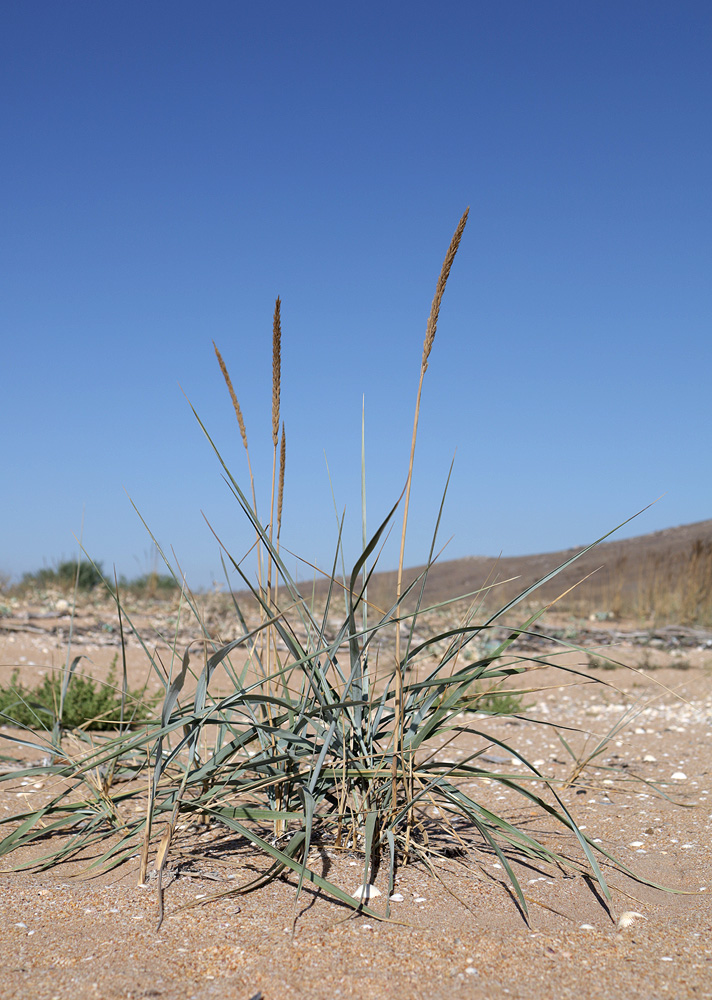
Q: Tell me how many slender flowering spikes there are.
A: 4